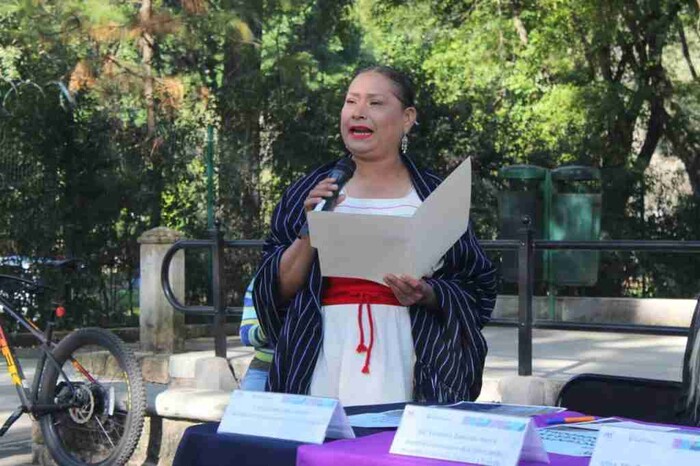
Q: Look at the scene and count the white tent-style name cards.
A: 3